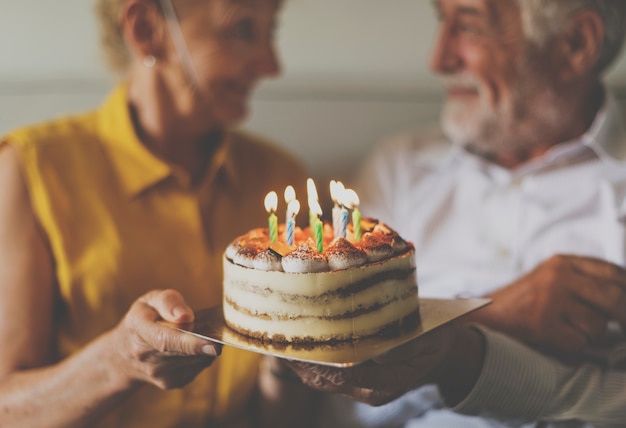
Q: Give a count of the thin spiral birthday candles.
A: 8